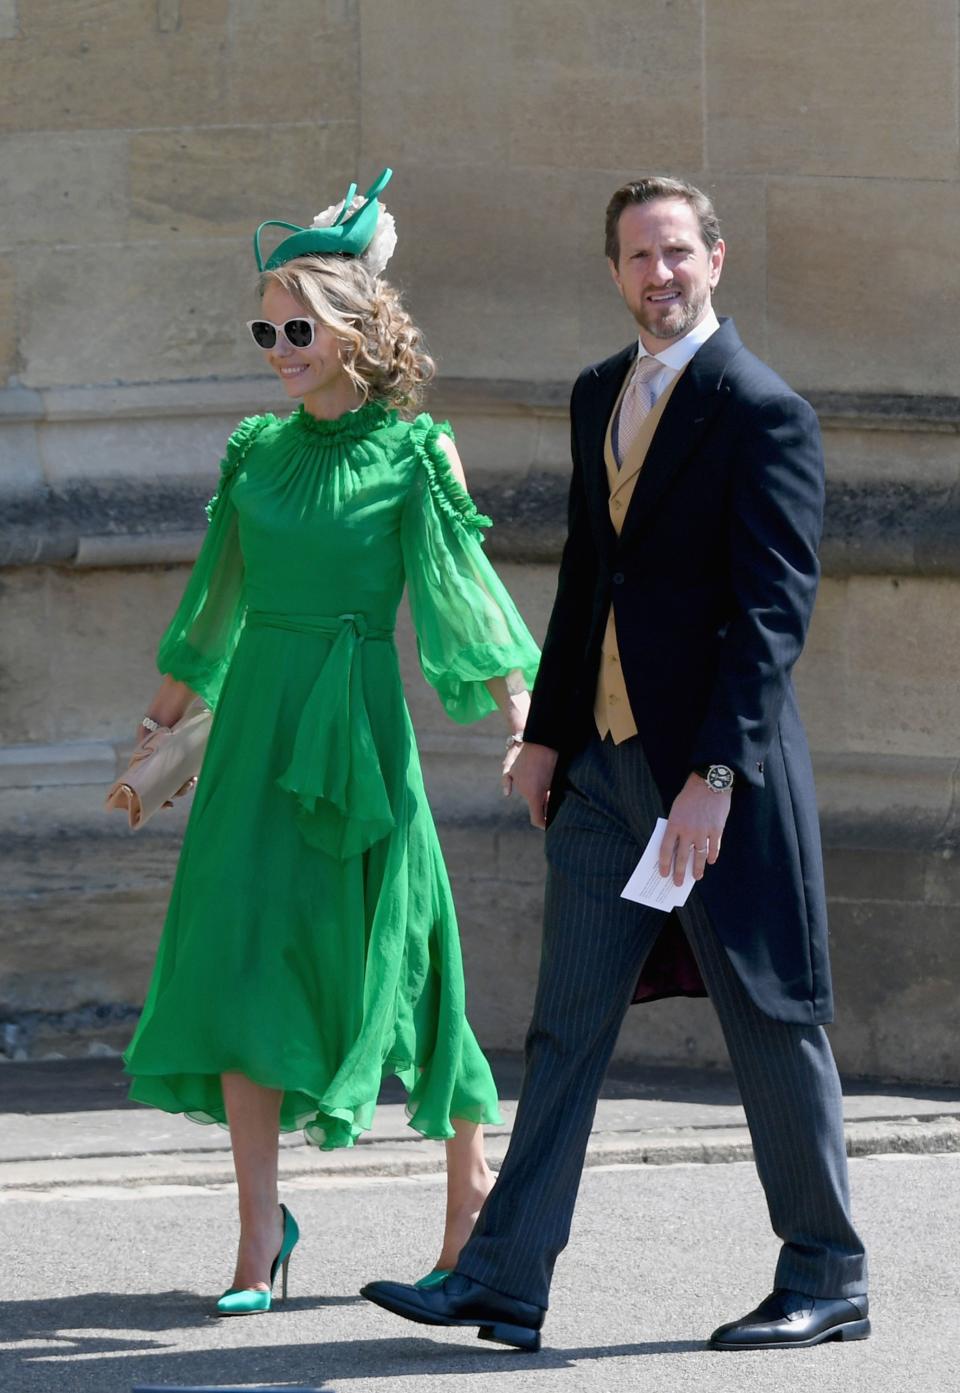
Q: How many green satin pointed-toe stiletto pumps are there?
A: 2